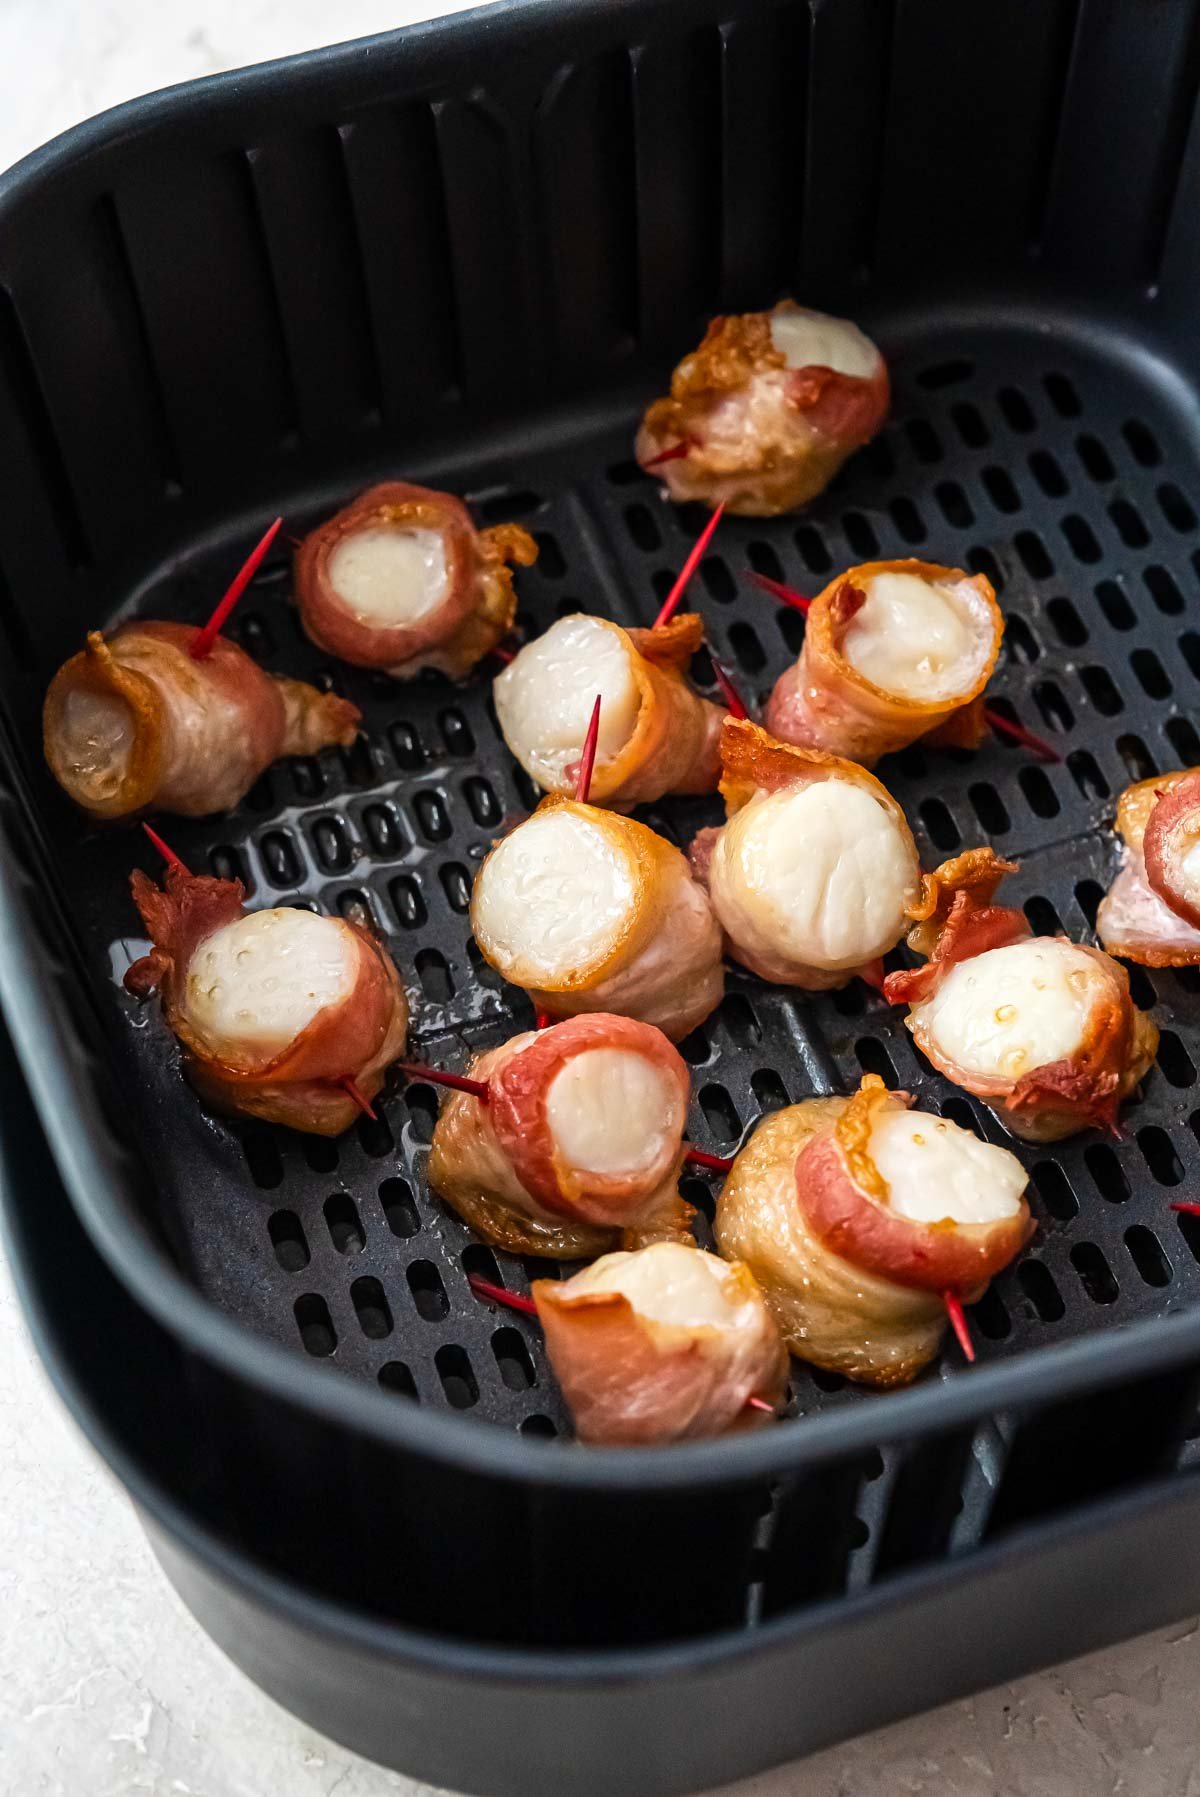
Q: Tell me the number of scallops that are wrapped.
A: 13